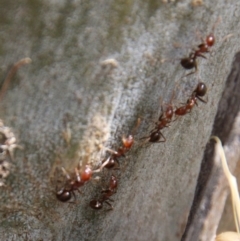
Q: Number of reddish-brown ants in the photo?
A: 6